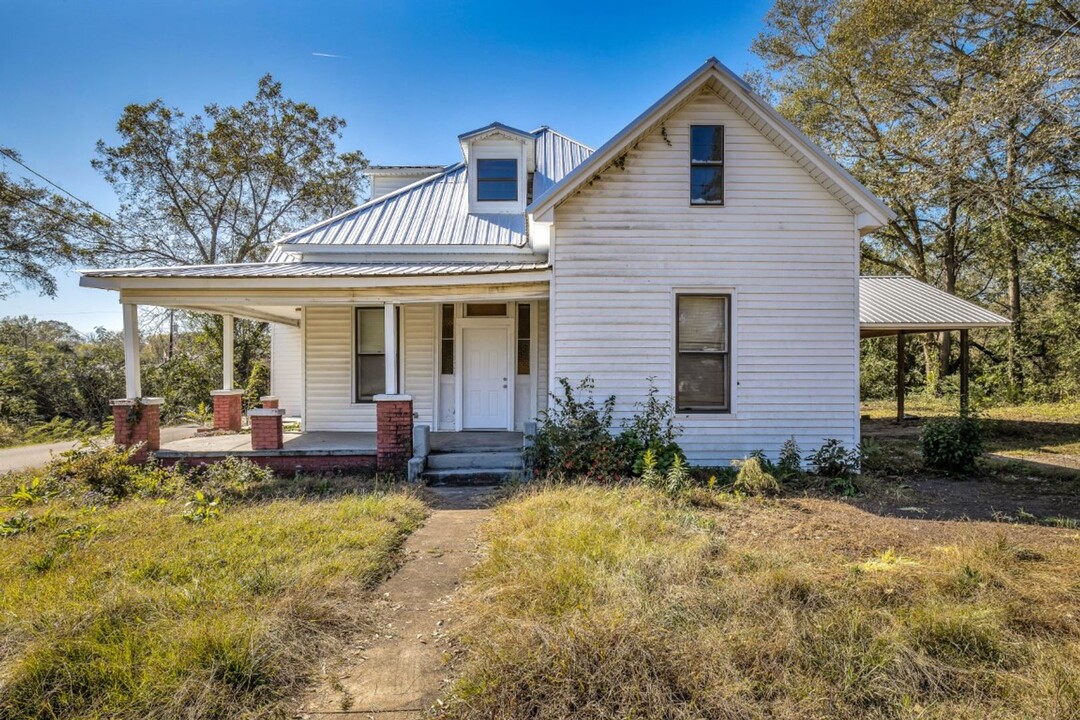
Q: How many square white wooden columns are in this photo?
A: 3